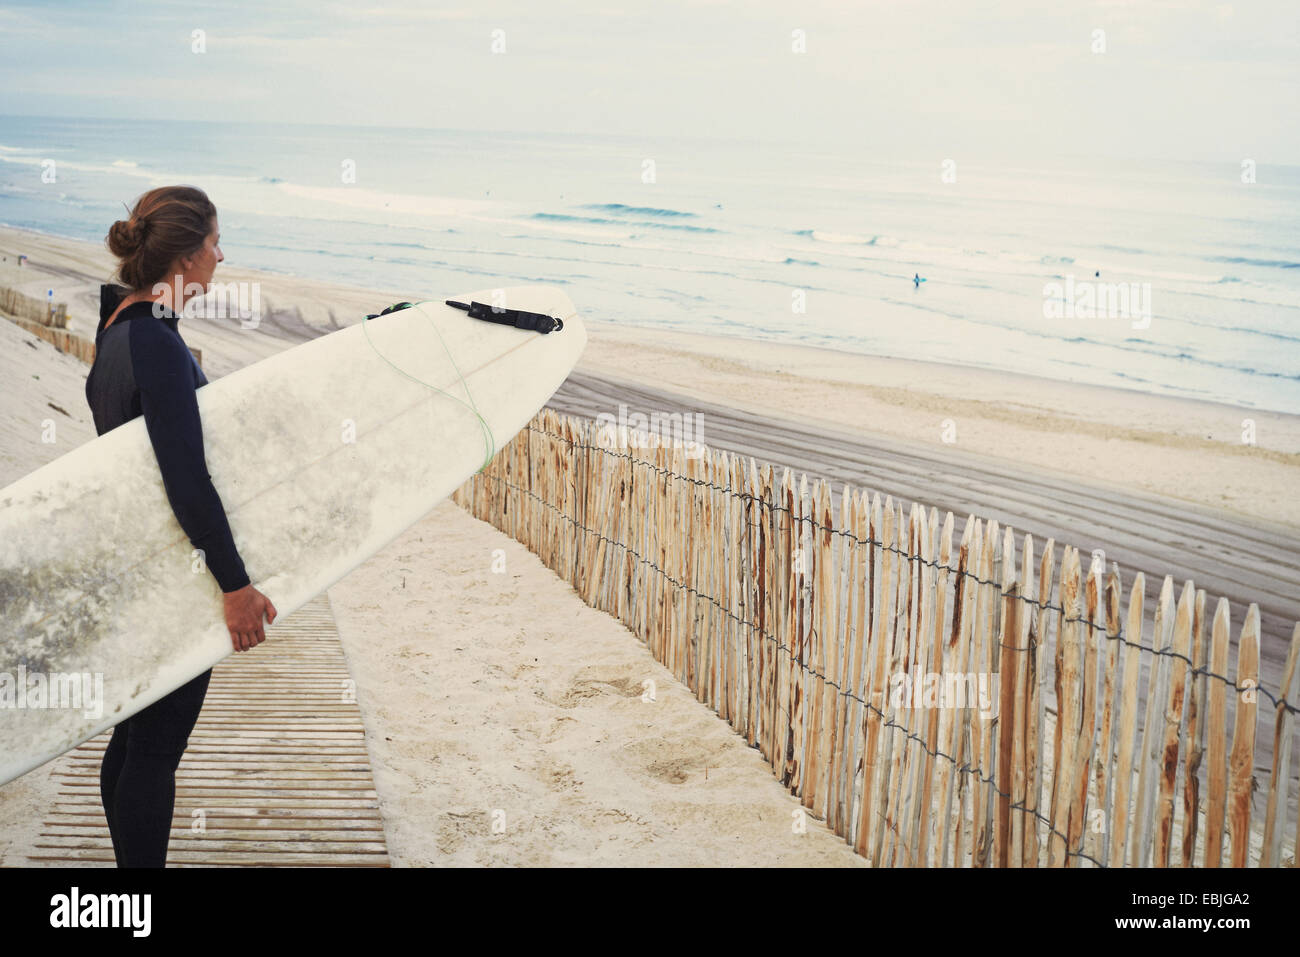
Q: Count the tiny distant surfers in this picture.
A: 2